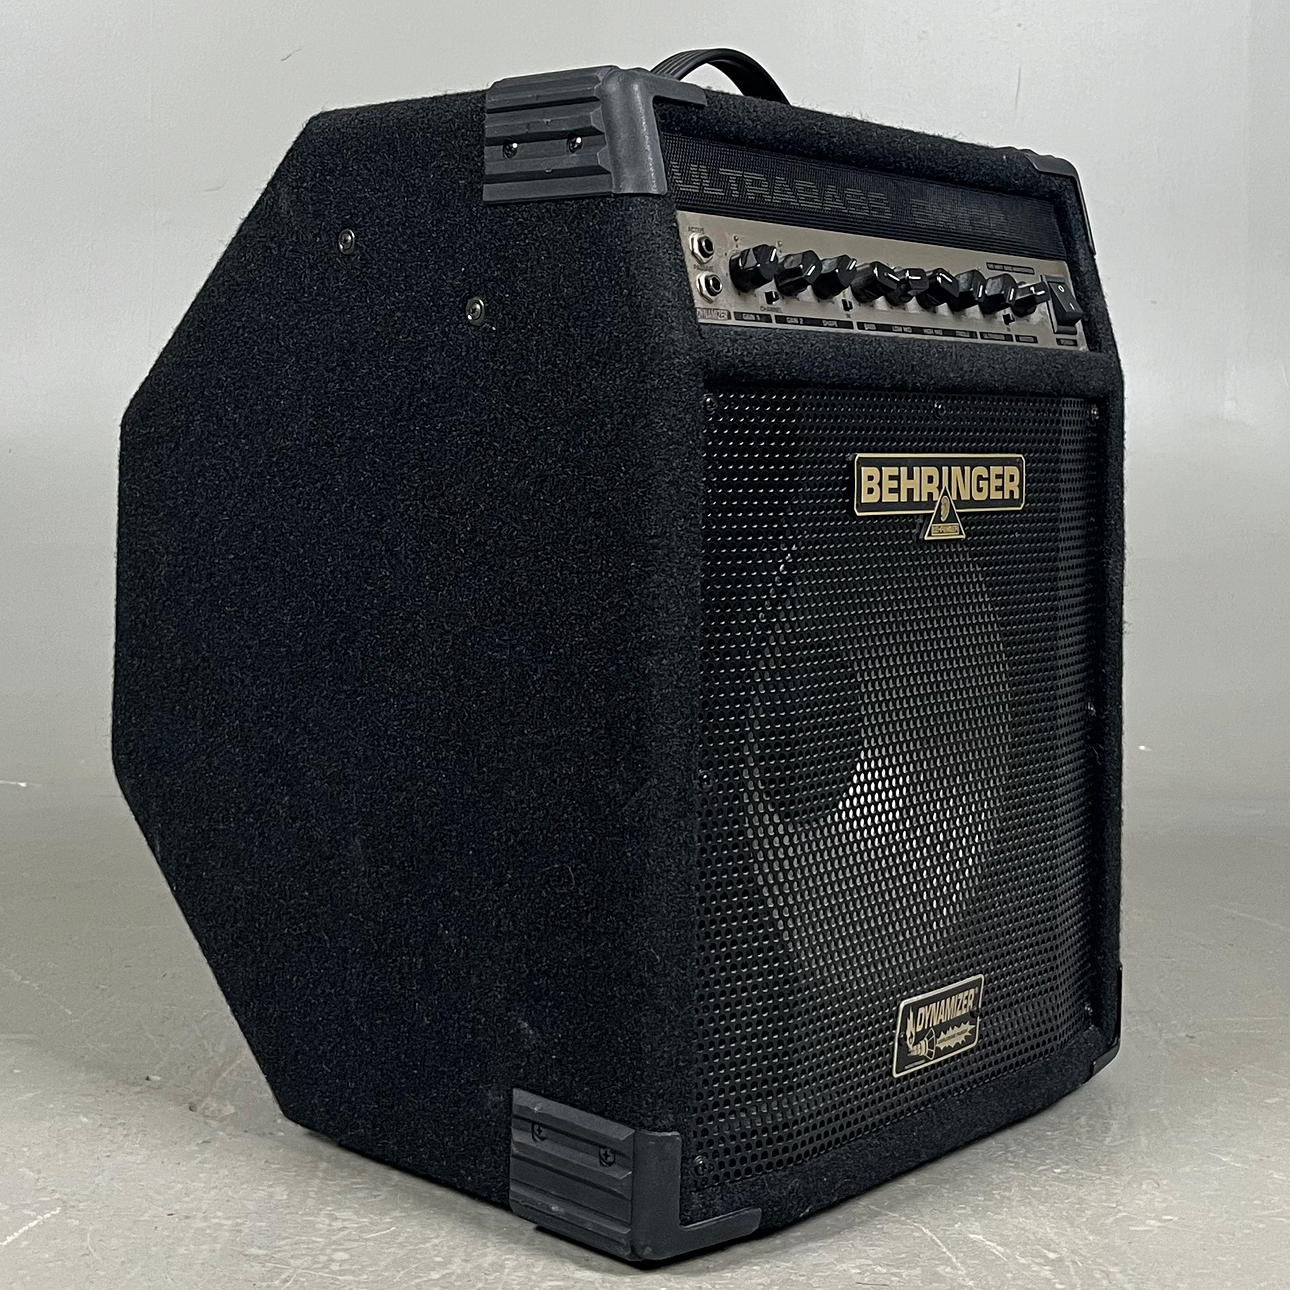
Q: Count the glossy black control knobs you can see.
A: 9